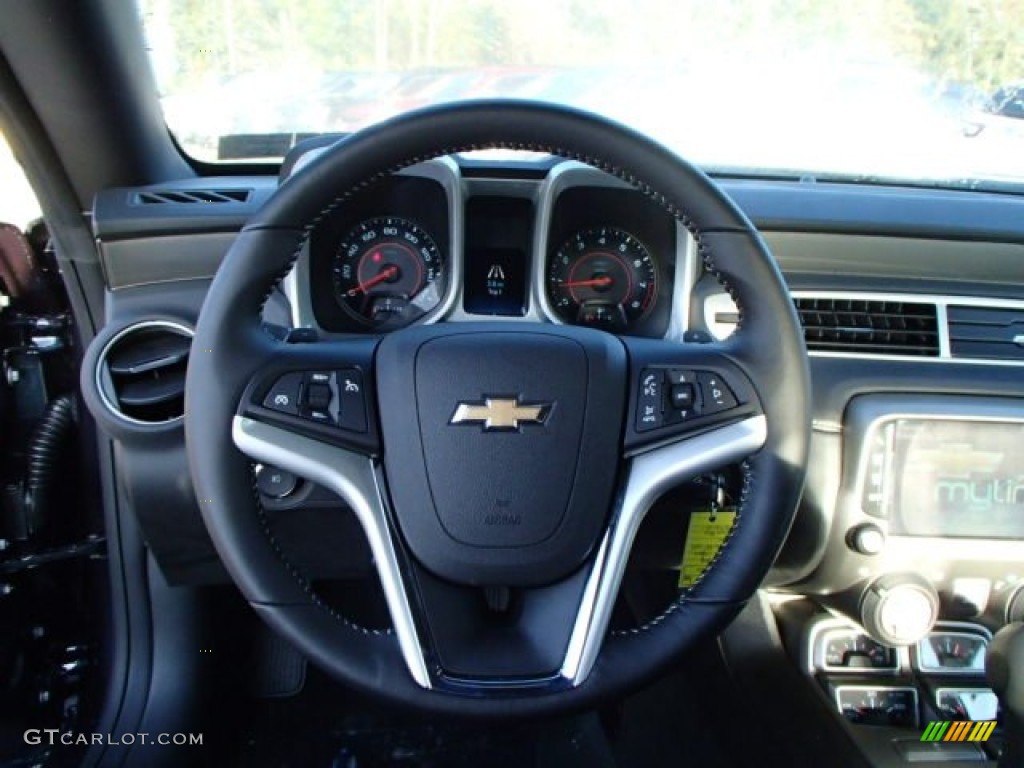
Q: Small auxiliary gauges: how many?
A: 4